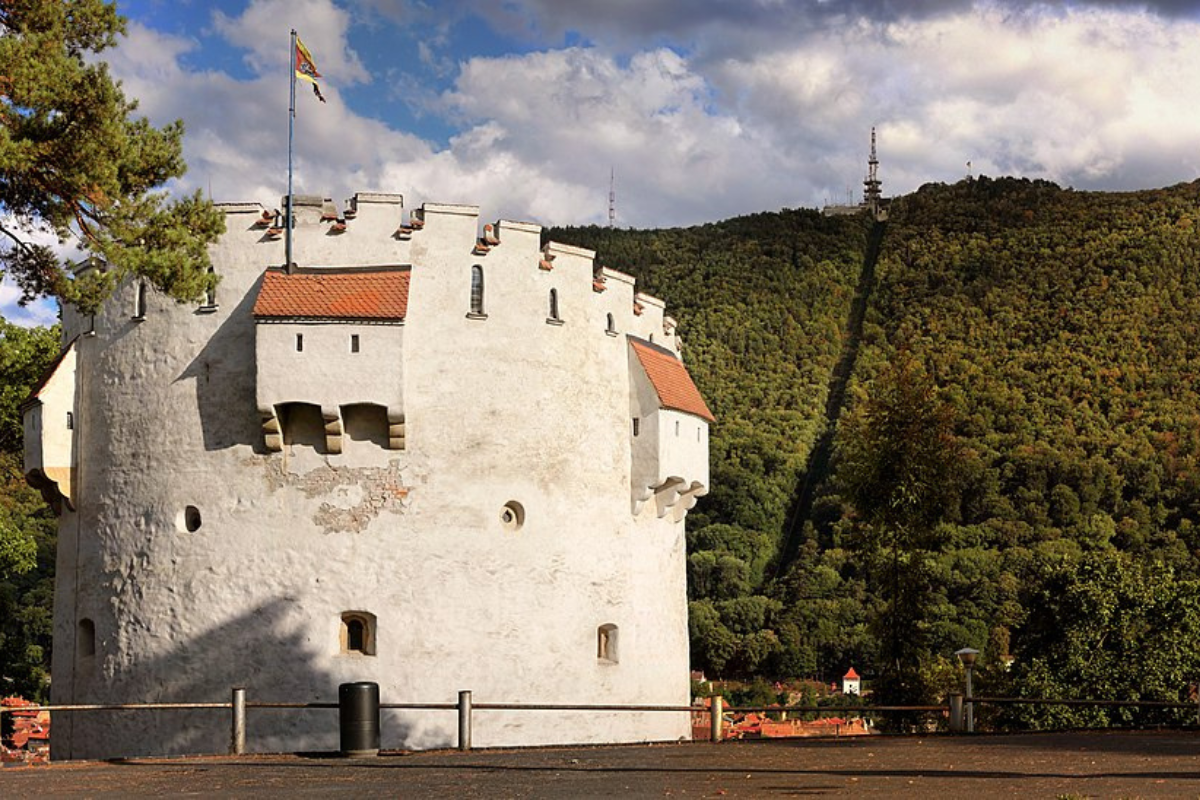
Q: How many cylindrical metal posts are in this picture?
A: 4